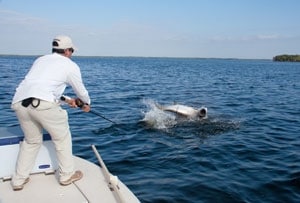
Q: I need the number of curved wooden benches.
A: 0